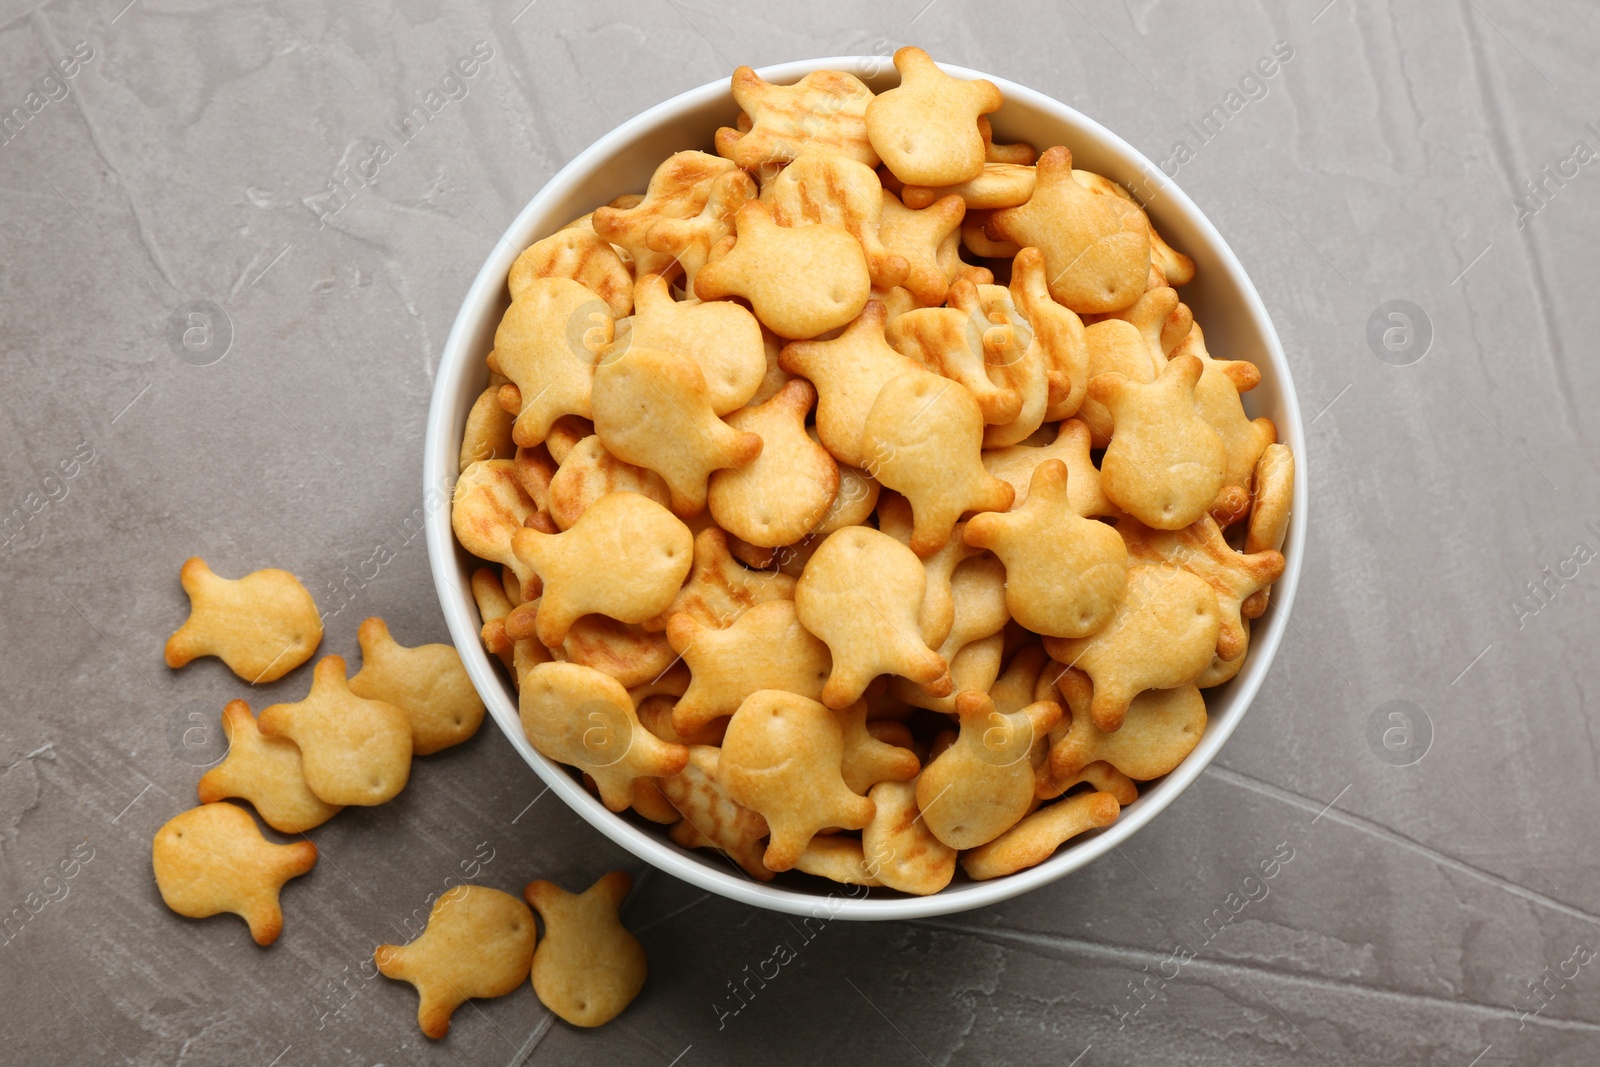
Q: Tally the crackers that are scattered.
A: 7